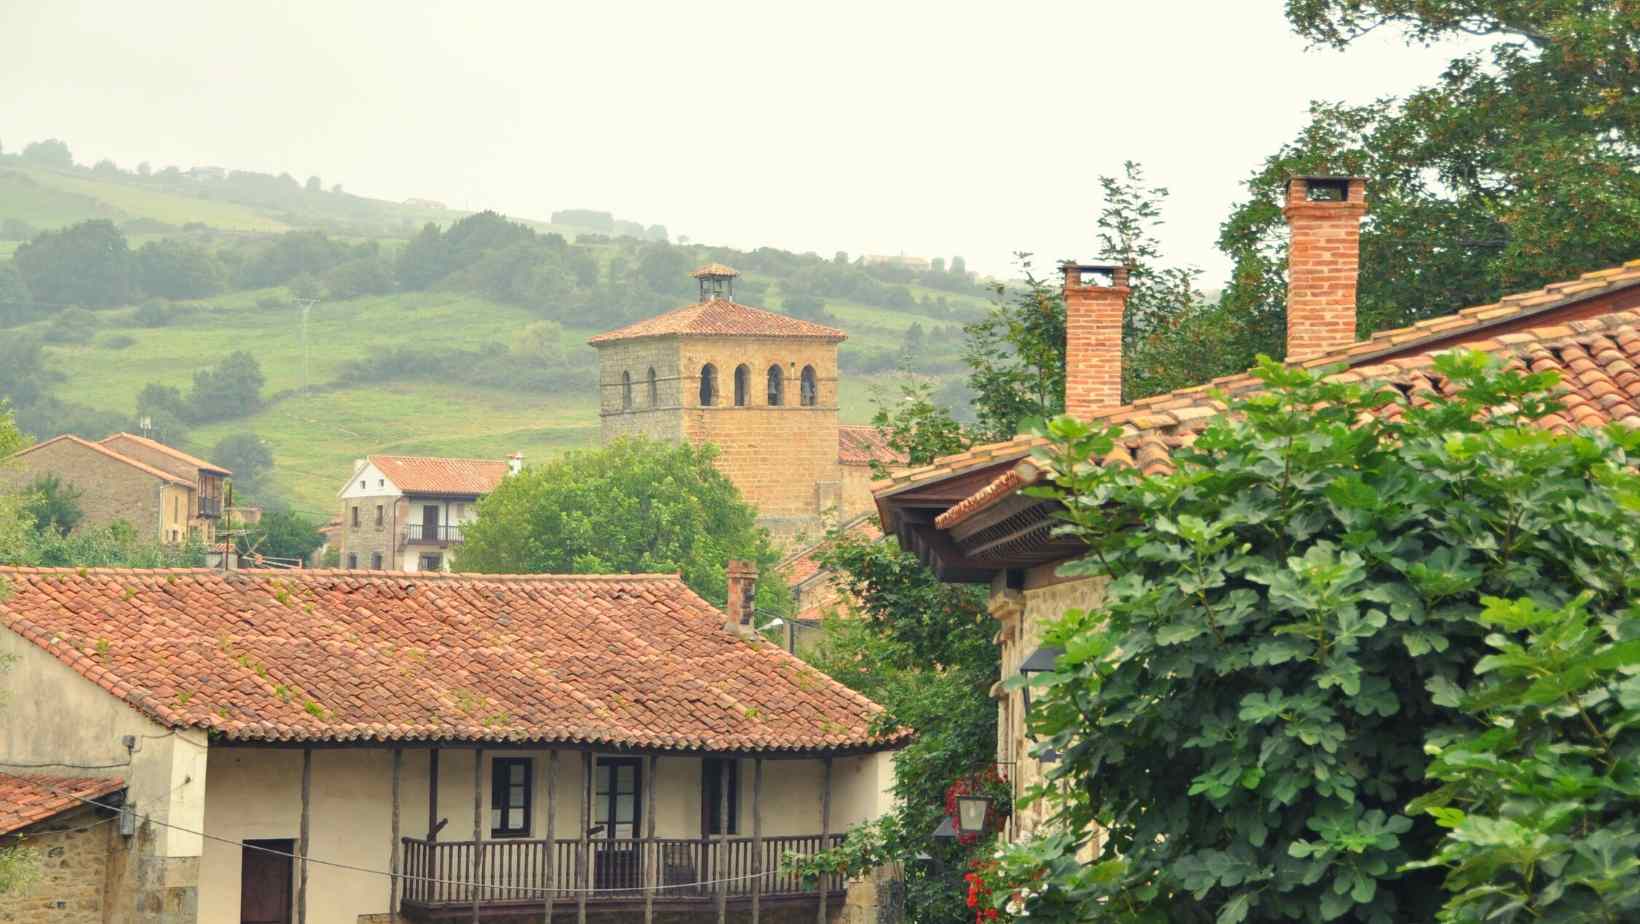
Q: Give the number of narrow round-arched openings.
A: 6